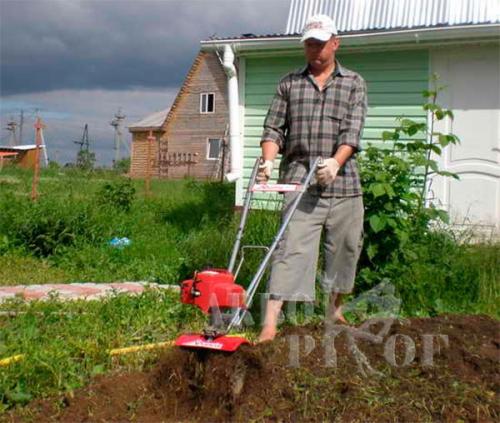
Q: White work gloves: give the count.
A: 2